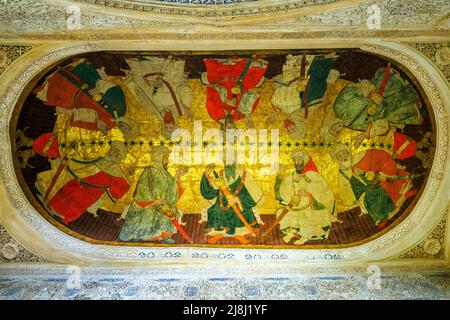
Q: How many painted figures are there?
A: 10